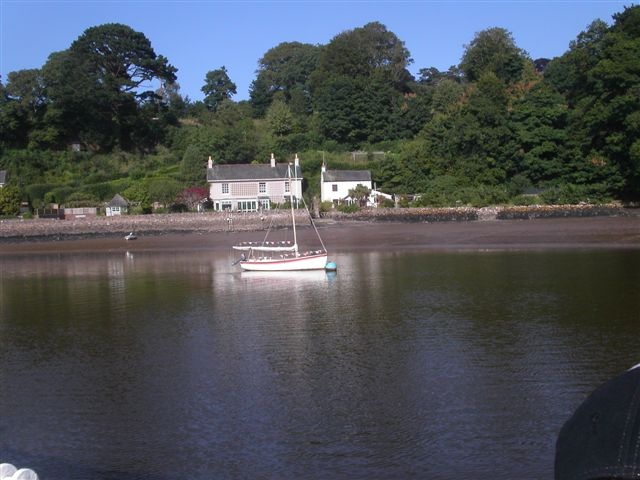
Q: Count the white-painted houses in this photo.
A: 2